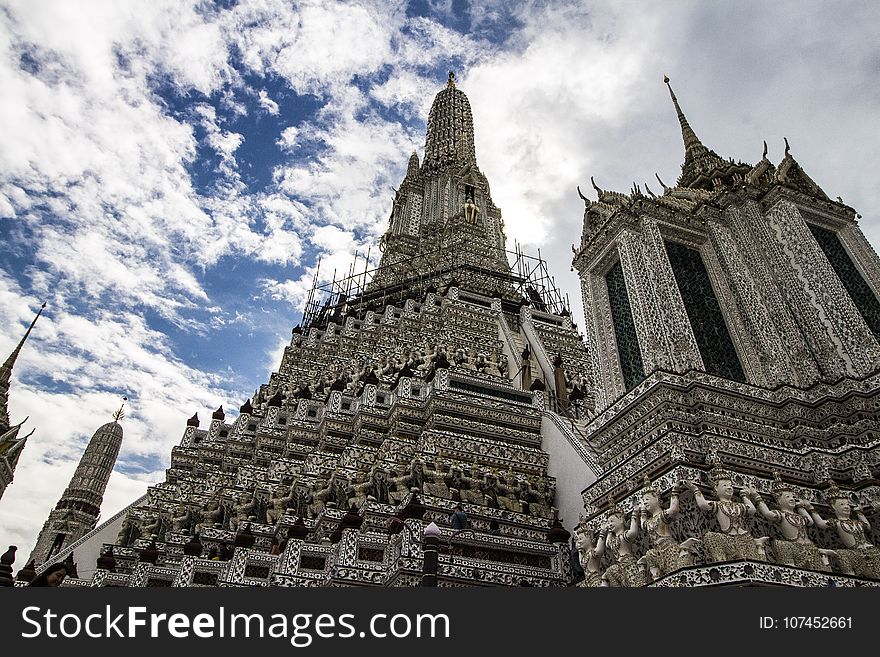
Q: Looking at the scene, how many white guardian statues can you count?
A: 6